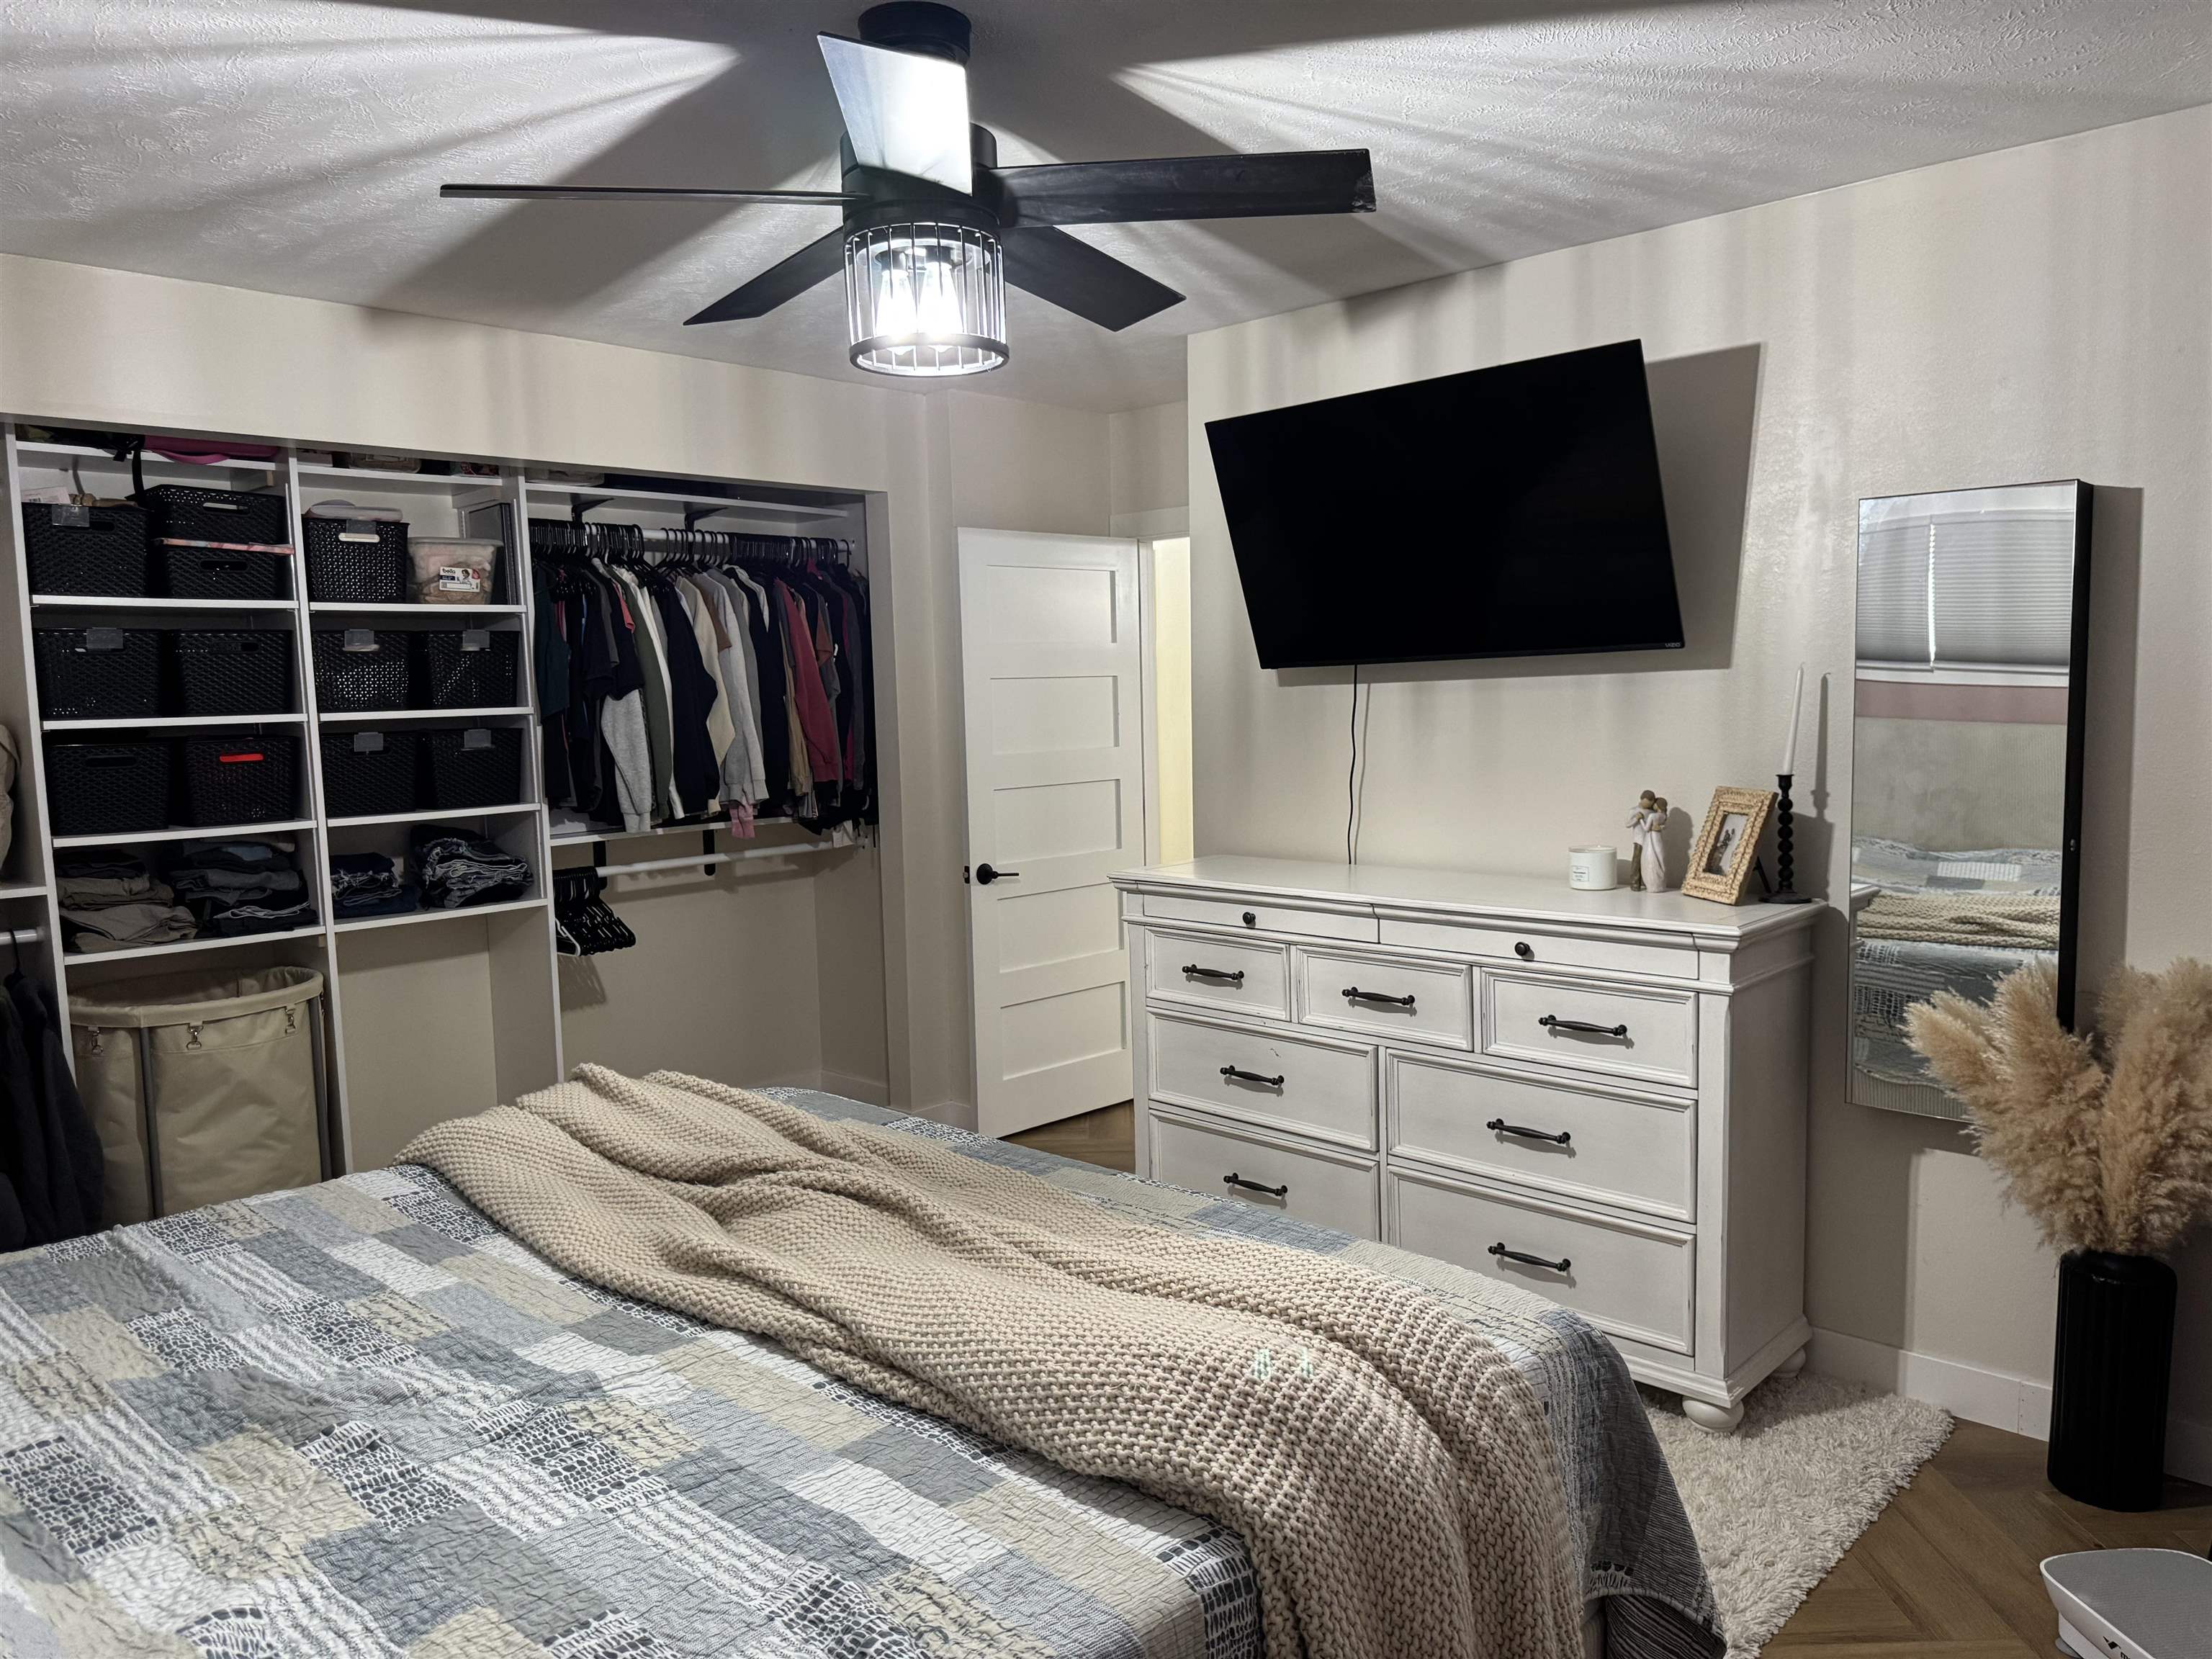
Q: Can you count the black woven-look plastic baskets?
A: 12